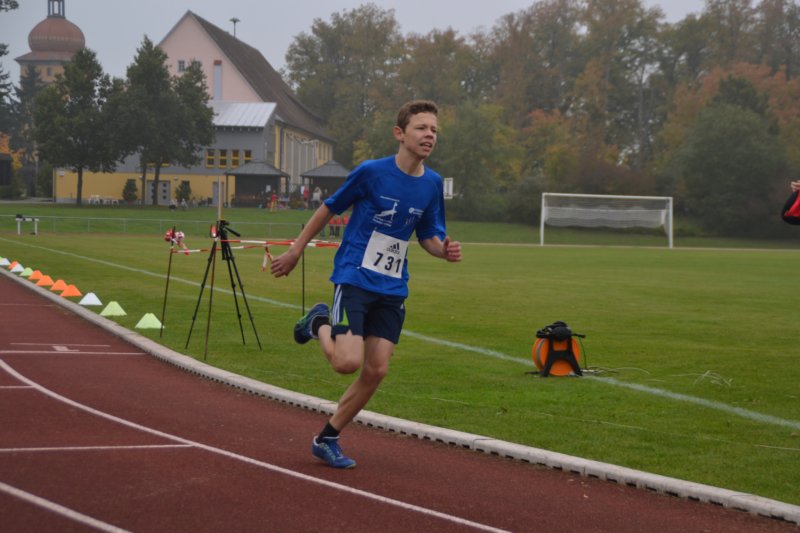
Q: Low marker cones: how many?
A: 12